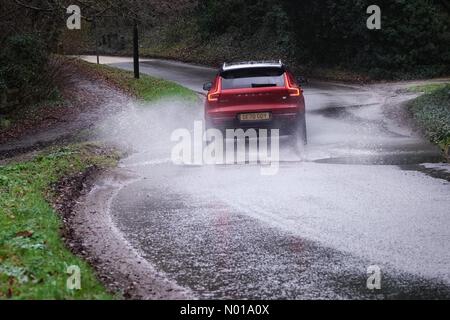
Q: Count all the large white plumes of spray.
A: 2